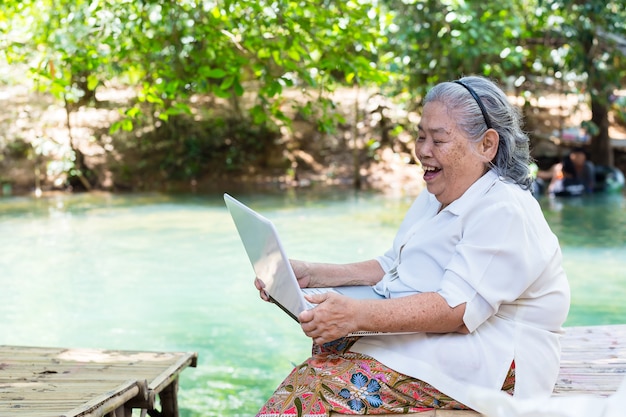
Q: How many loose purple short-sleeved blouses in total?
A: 0